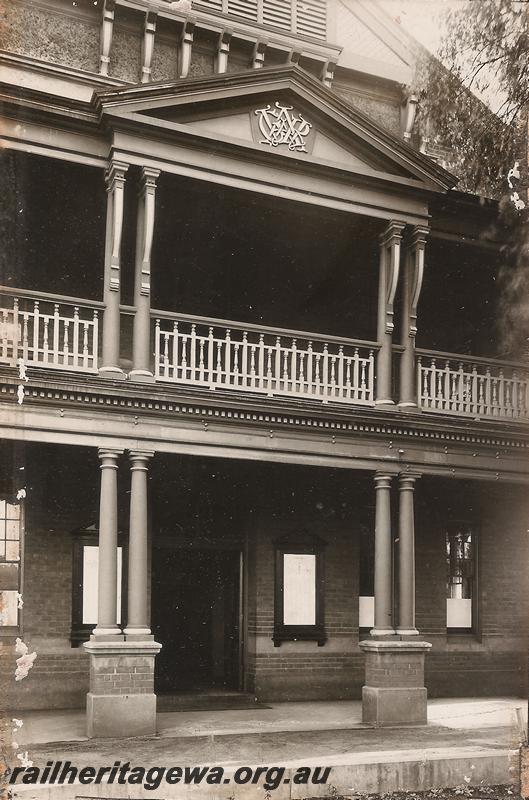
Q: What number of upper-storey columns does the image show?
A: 4